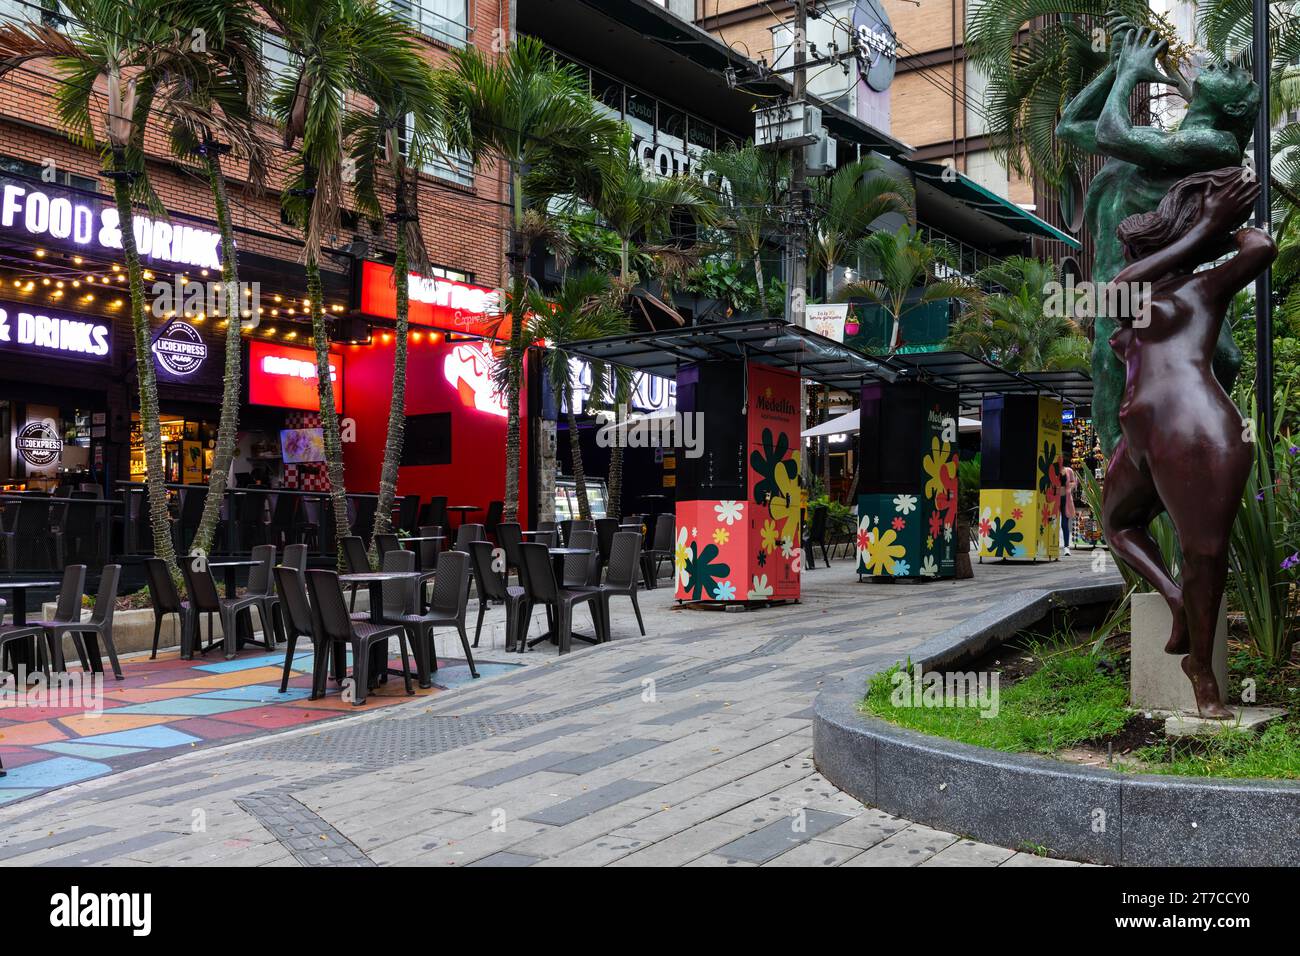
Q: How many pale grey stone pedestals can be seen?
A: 1